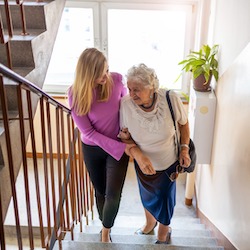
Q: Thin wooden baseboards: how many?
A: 2